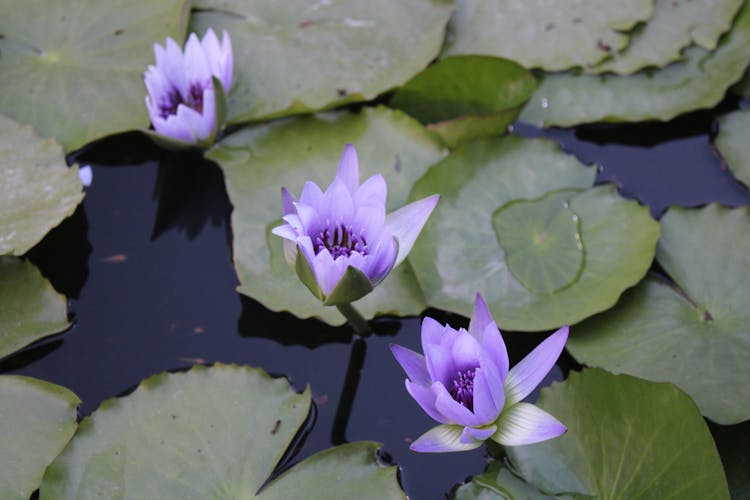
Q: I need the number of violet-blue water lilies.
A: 3